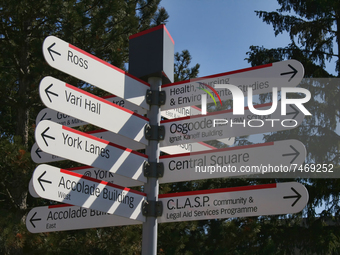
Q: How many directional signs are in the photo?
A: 14